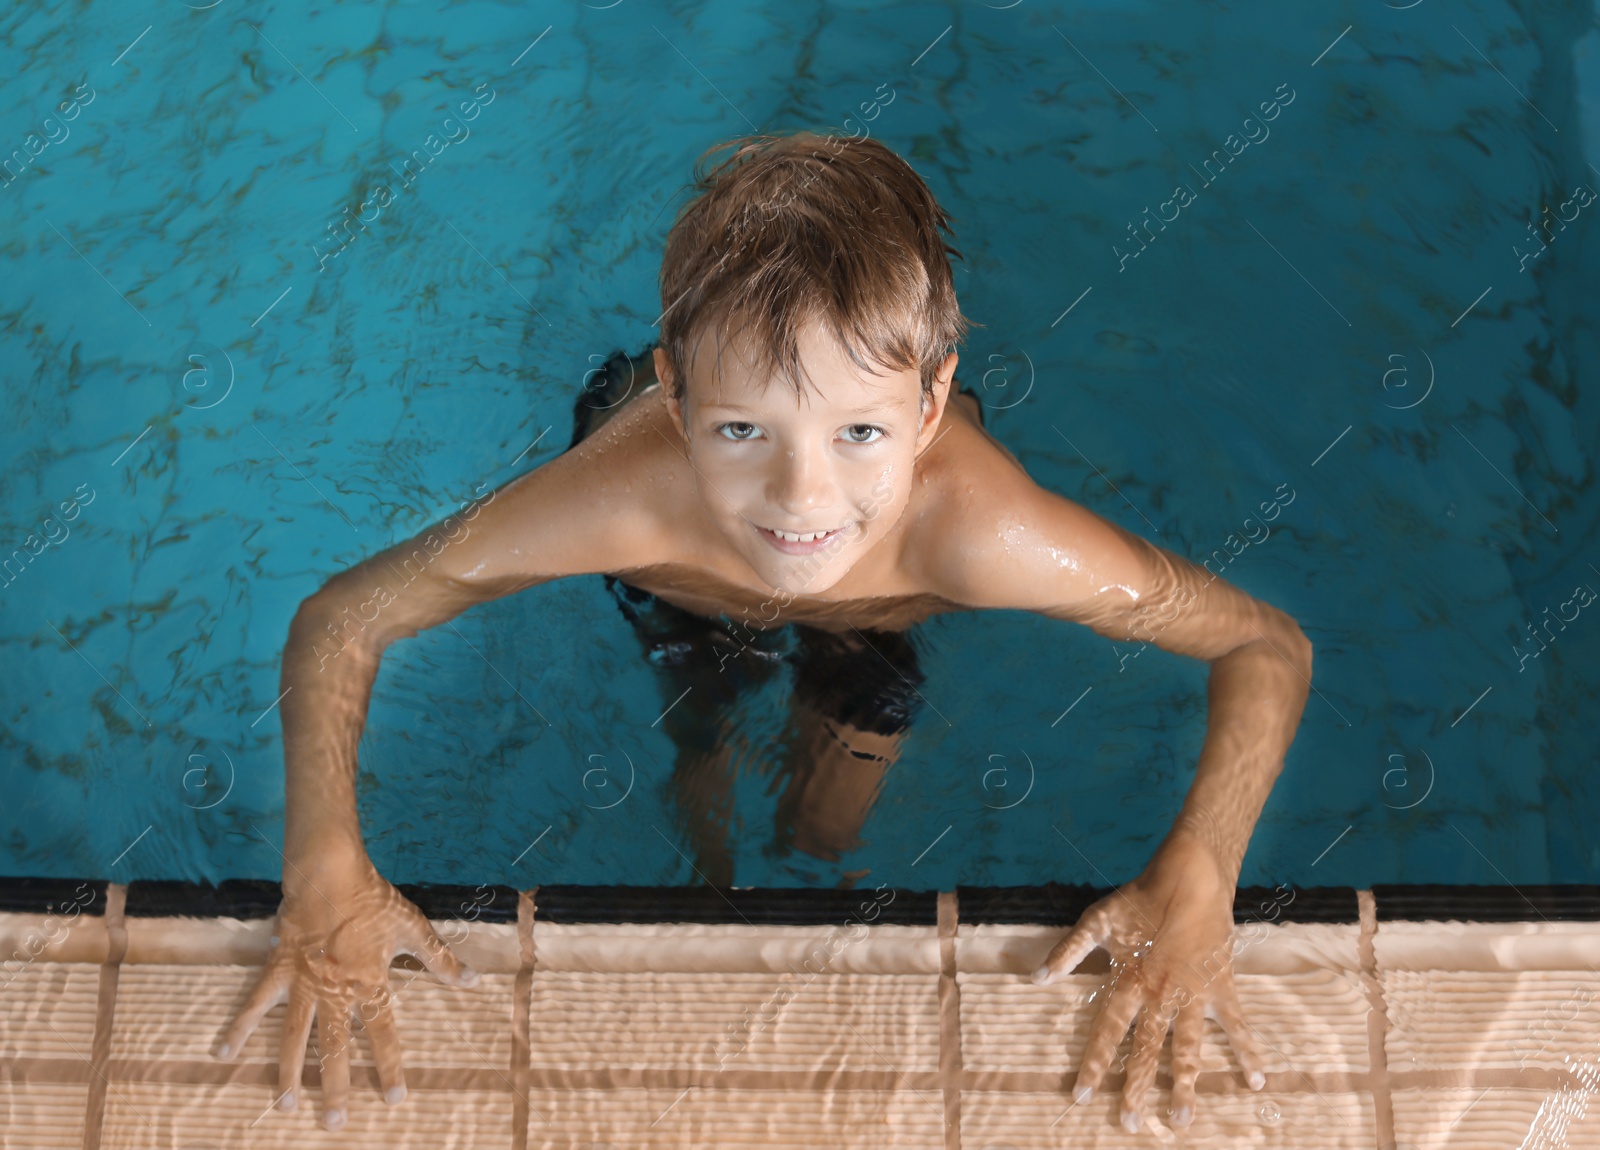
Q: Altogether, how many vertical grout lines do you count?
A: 4